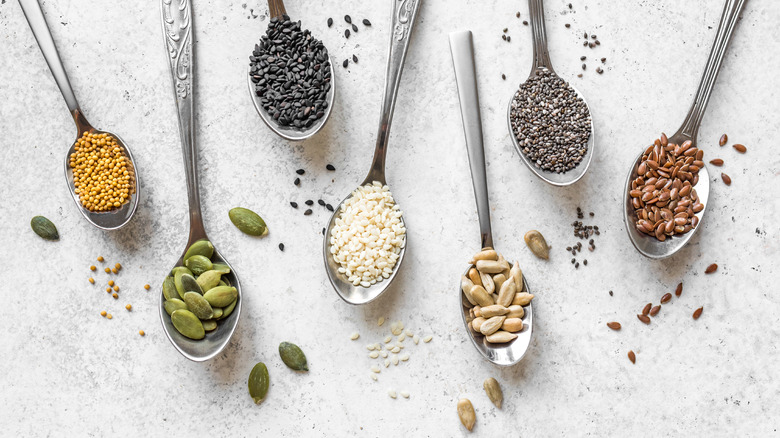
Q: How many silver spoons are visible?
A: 7